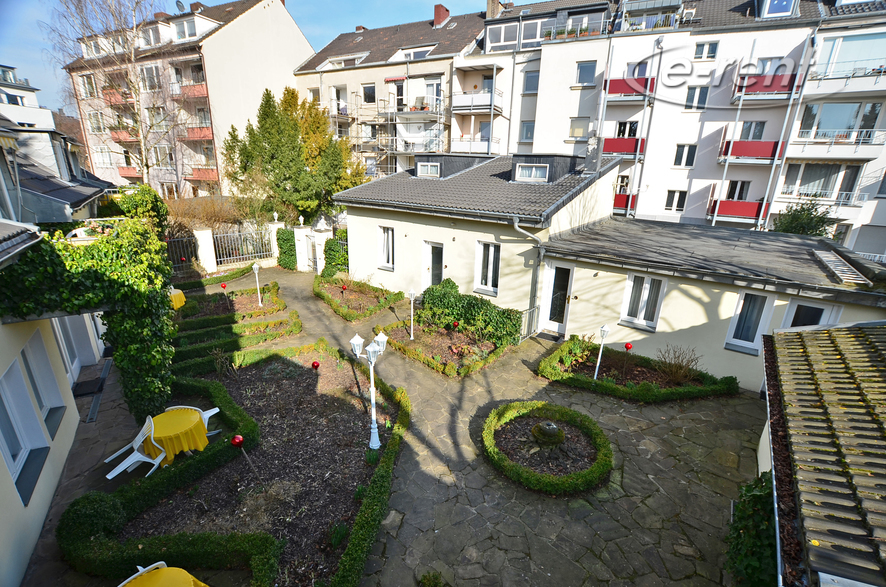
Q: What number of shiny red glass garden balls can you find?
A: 7